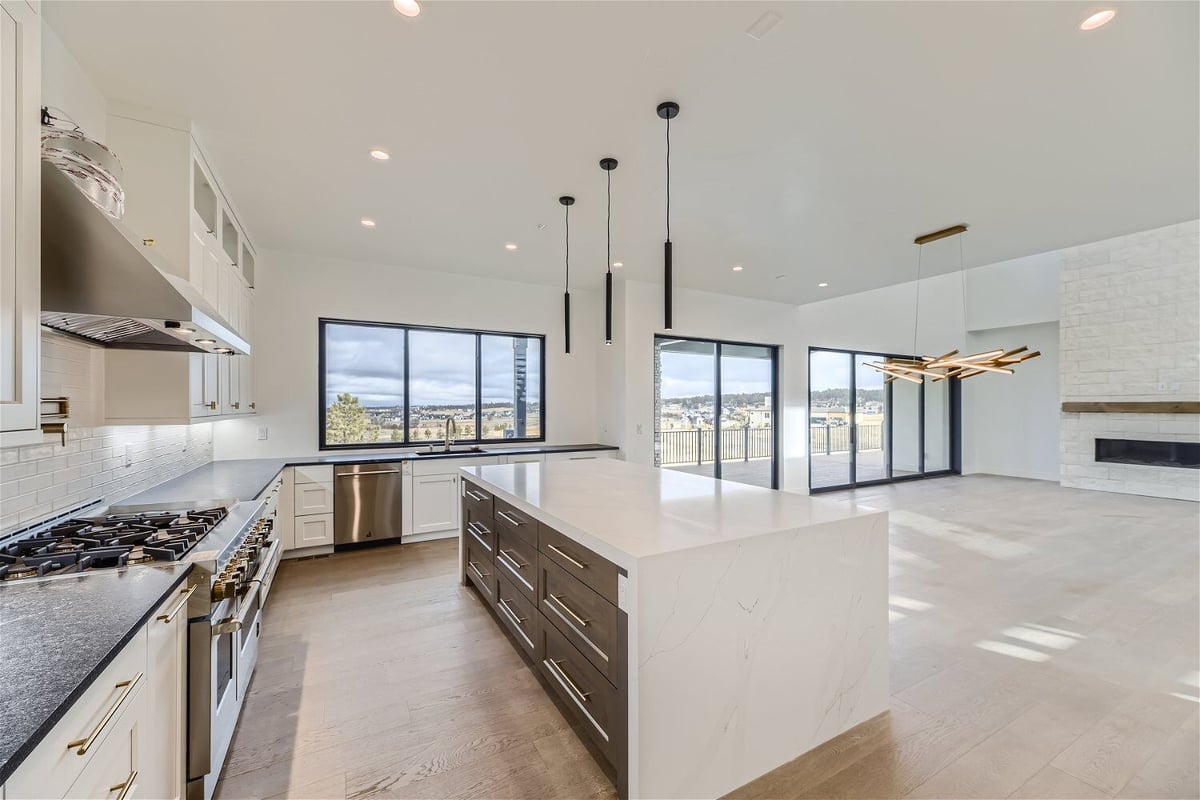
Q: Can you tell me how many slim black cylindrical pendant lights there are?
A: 3